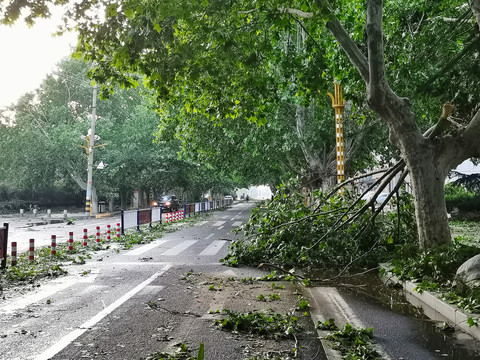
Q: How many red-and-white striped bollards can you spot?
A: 14